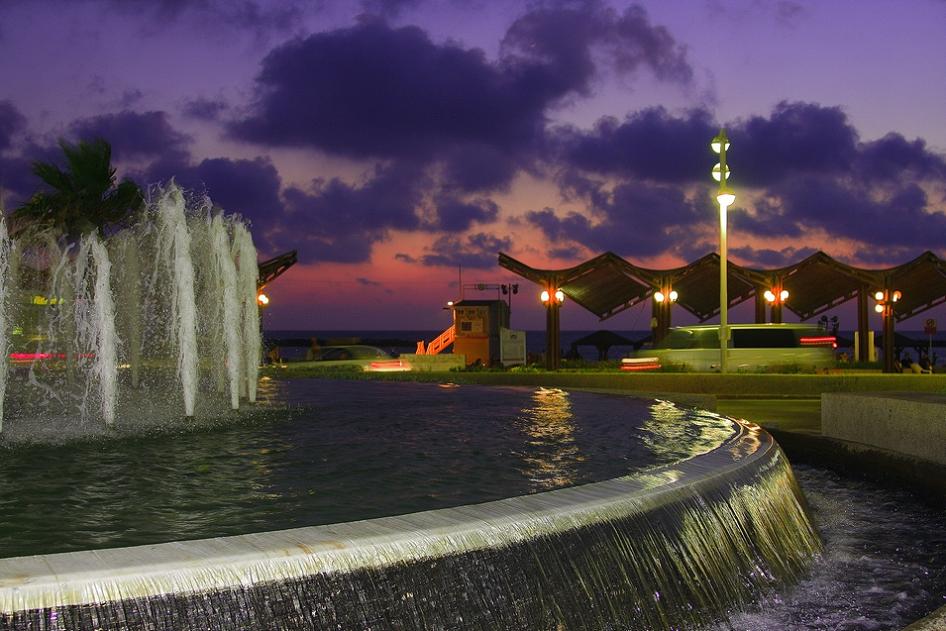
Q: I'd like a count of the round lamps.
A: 13